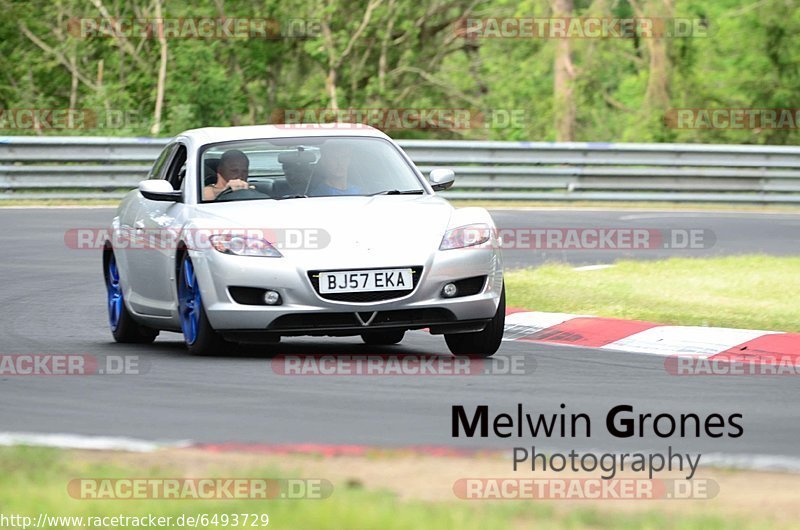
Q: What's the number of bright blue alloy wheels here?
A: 2